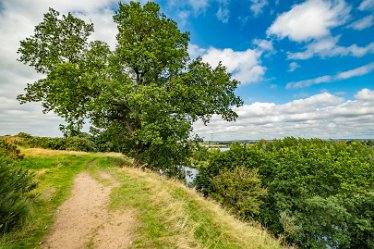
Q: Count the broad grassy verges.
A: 2